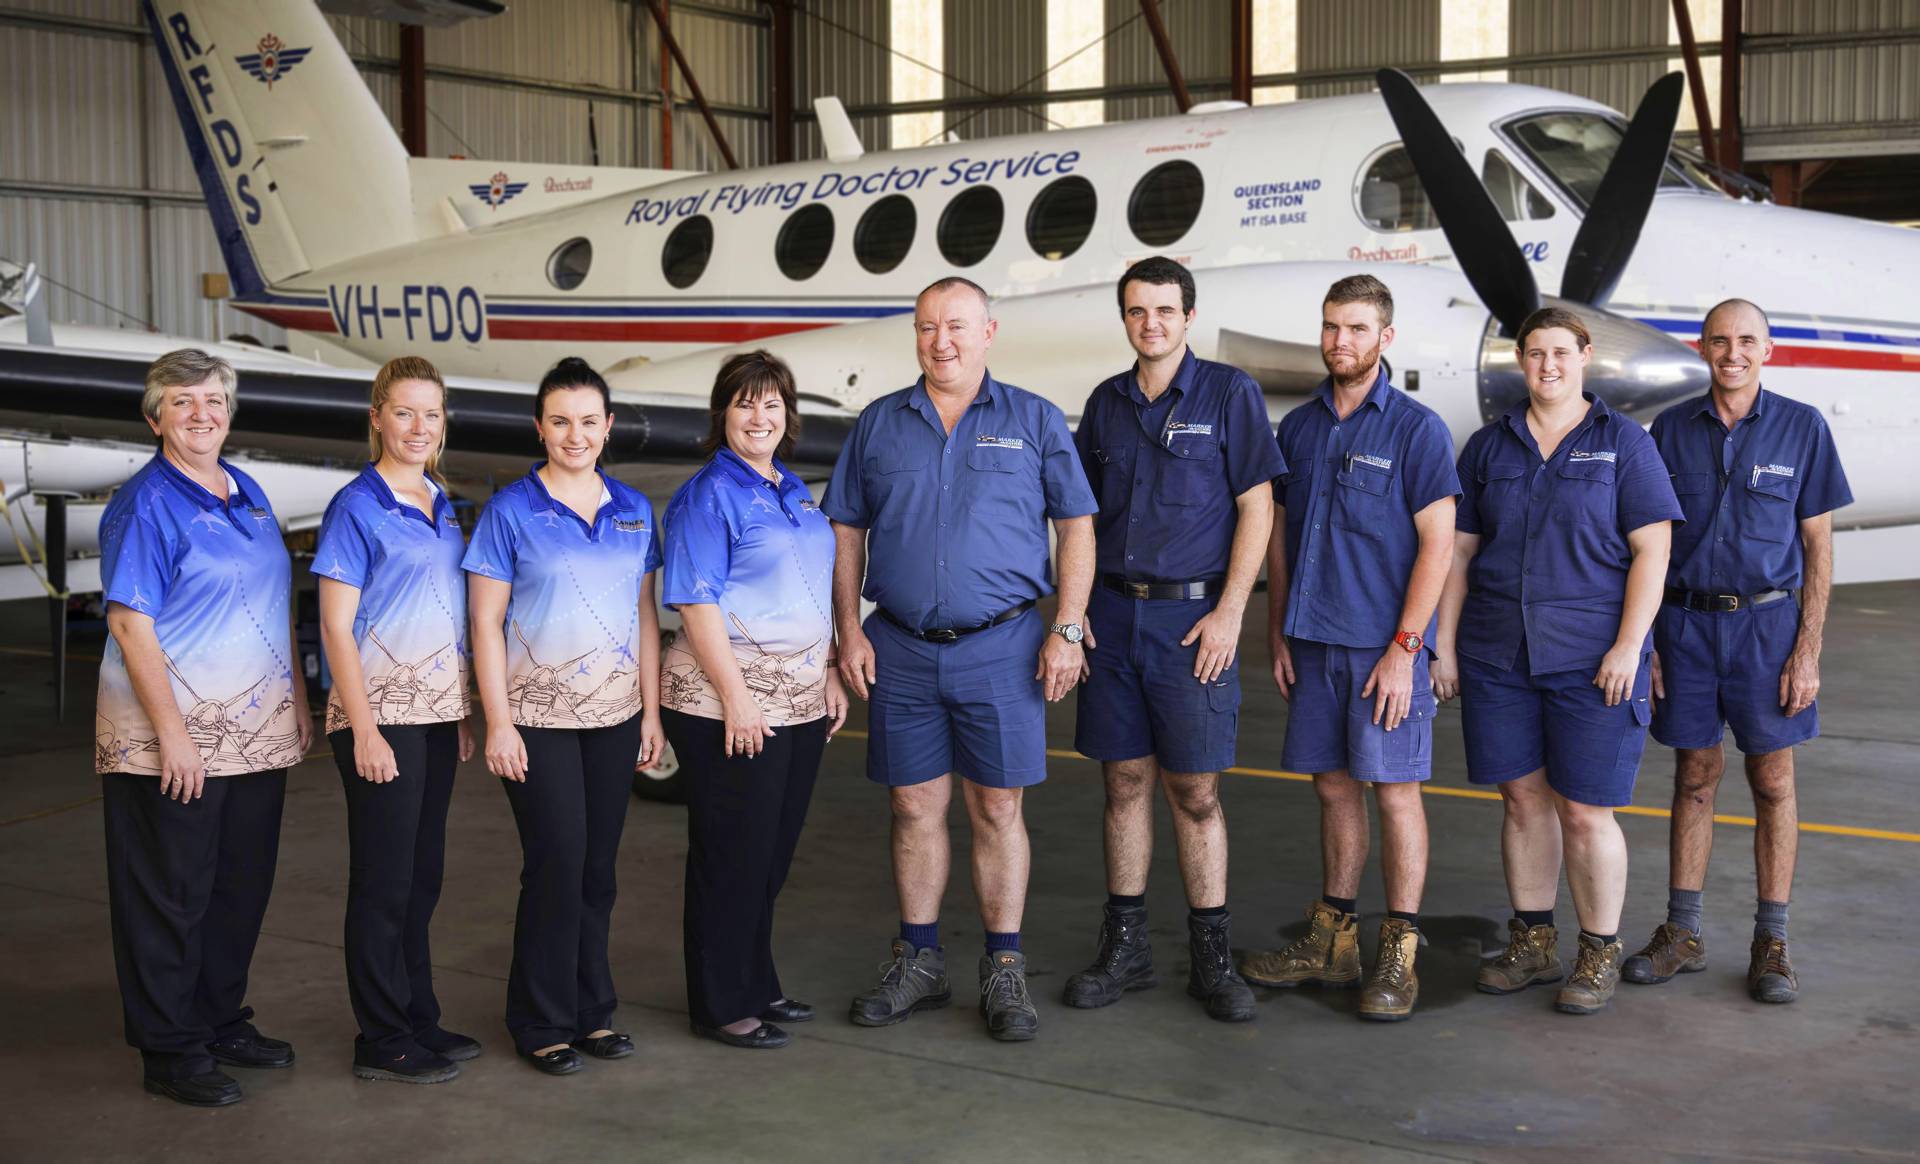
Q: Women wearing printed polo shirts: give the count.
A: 4